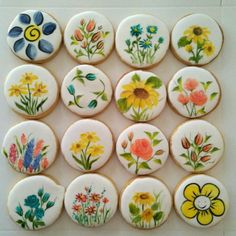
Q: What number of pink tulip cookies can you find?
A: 2